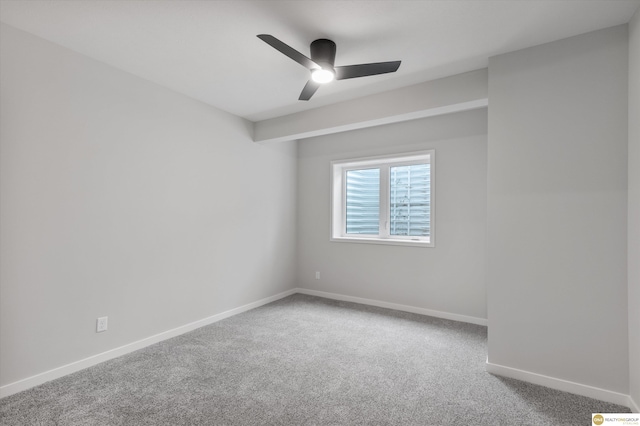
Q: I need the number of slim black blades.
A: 3